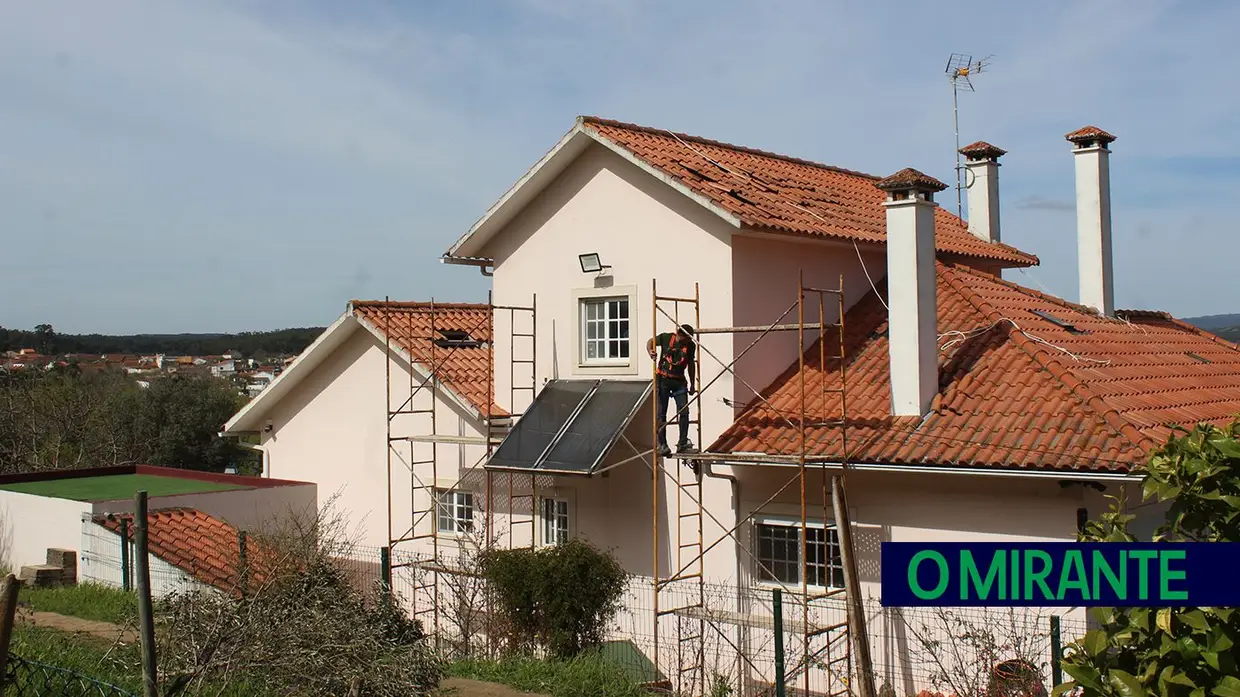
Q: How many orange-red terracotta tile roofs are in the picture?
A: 4